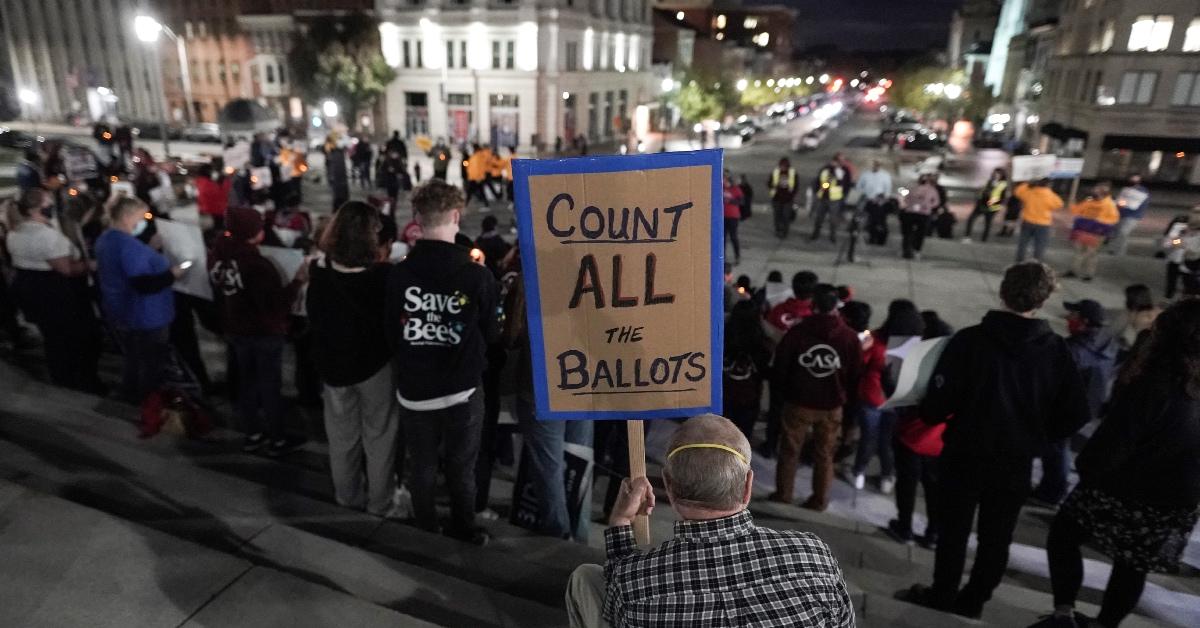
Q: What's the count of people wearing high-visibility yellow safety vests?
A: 3